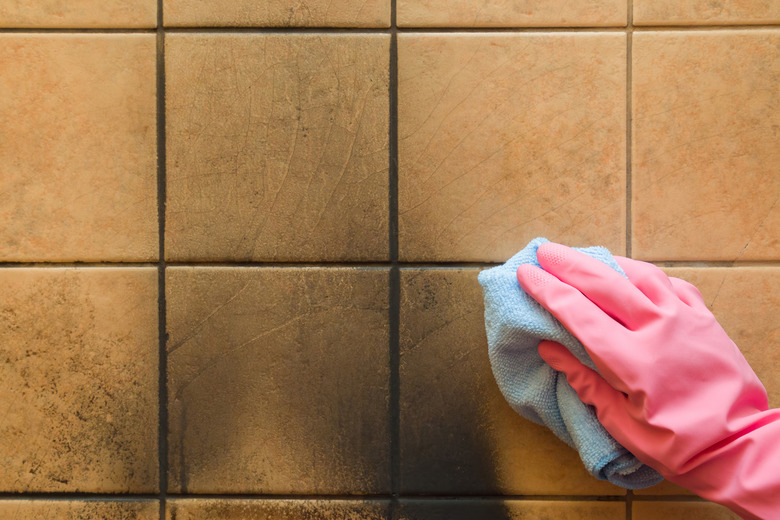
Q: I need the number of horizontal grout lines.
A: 3